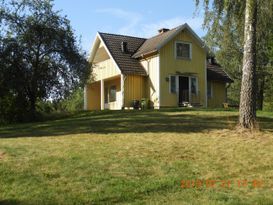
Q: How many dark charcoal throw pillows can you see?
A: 0